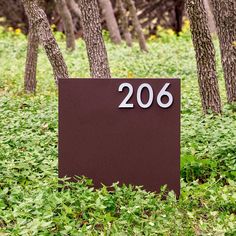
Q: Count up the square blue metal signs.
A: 0